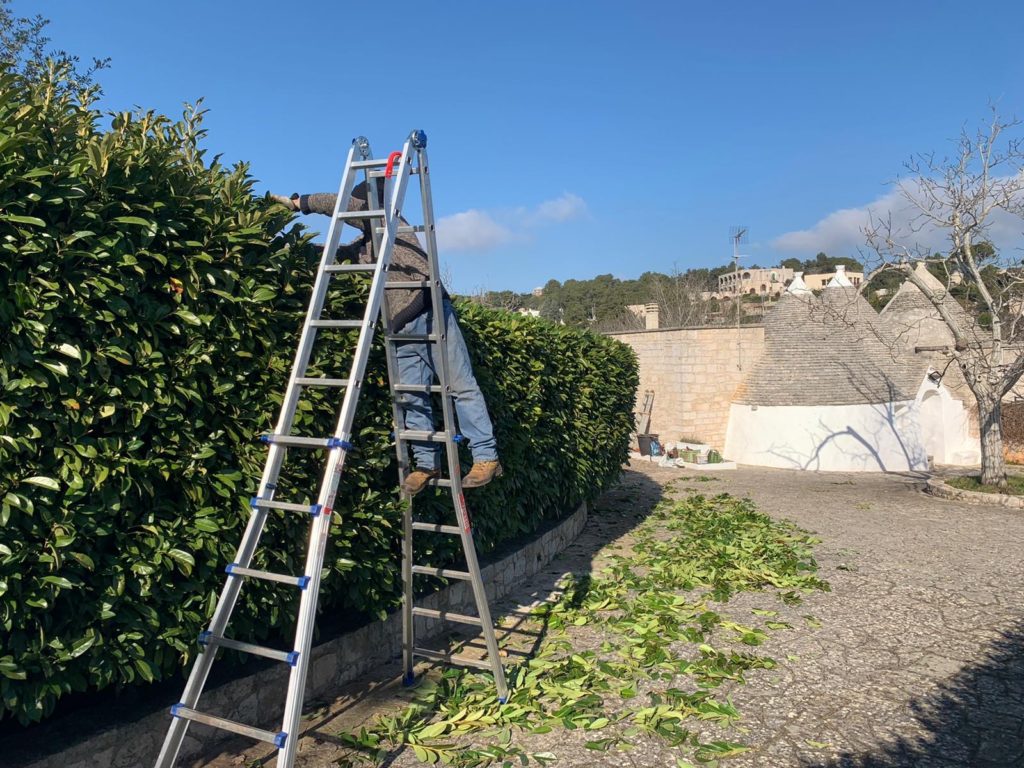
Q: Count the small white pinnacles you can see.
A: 2